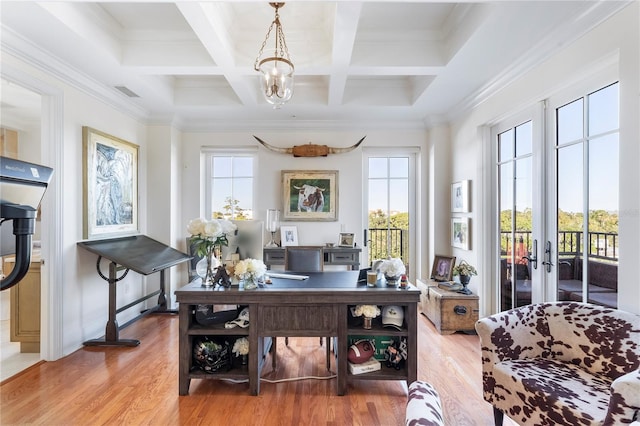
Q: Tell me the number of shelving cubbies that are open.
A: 4